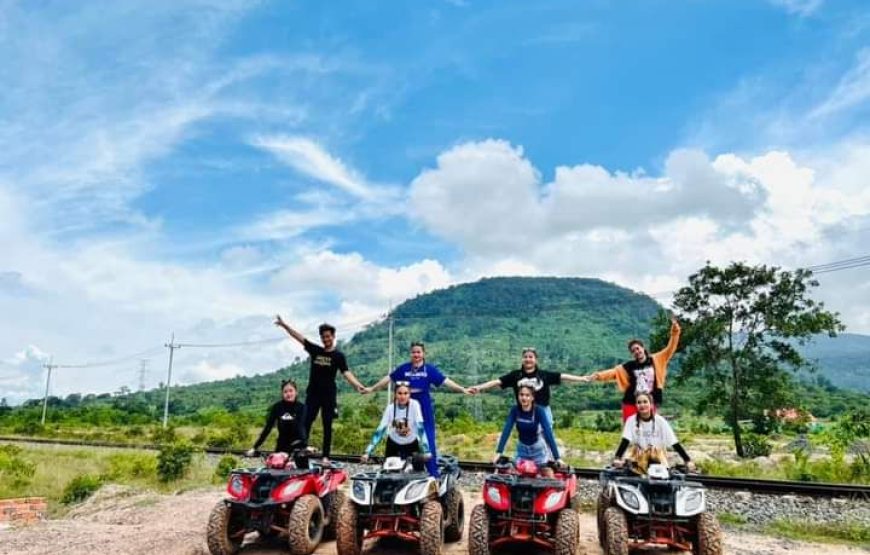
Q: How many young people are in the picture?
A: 8